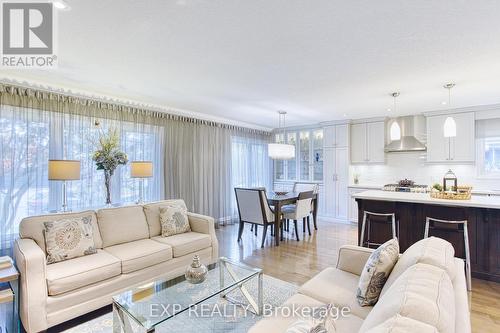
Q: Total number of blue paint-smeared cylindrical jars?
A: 0